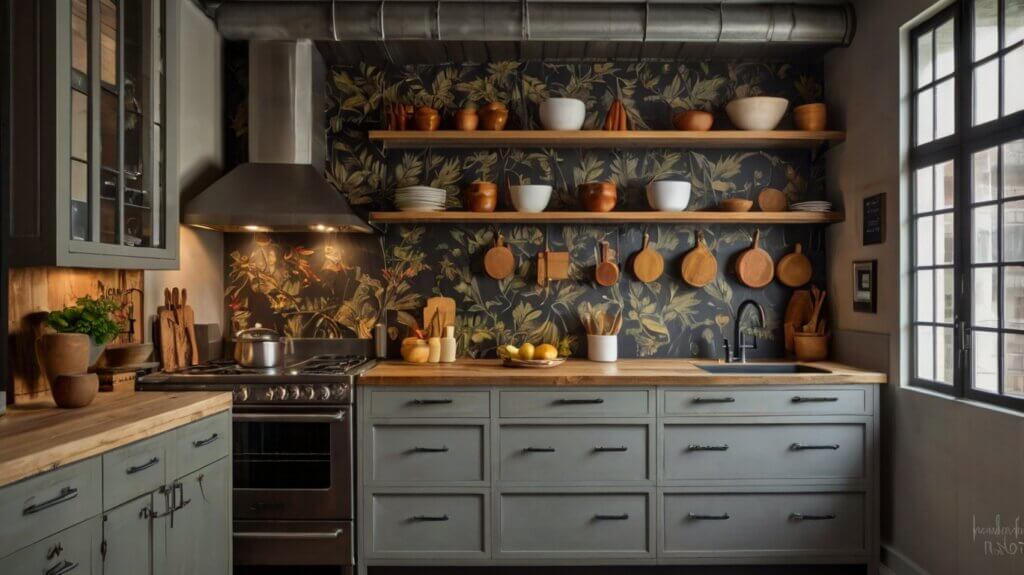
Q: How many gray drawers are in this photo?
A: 13